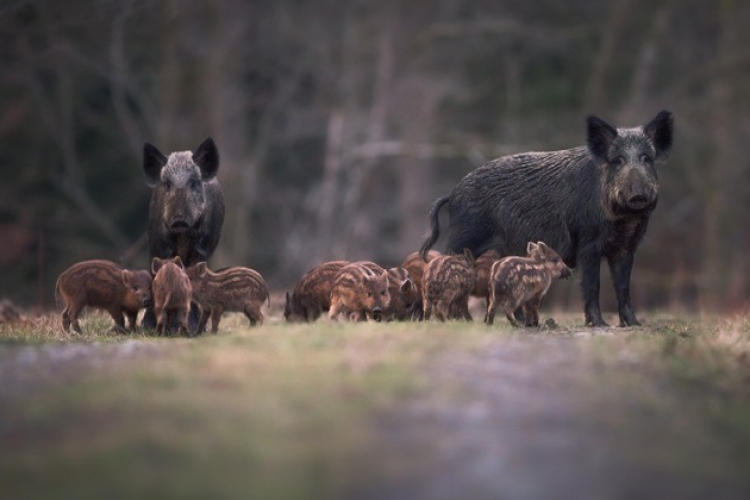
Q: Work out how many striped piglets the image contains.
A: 10